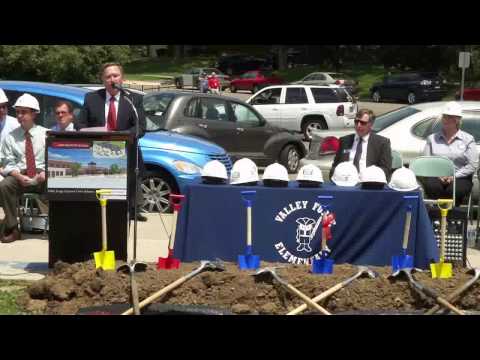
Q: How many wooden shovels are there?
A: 6